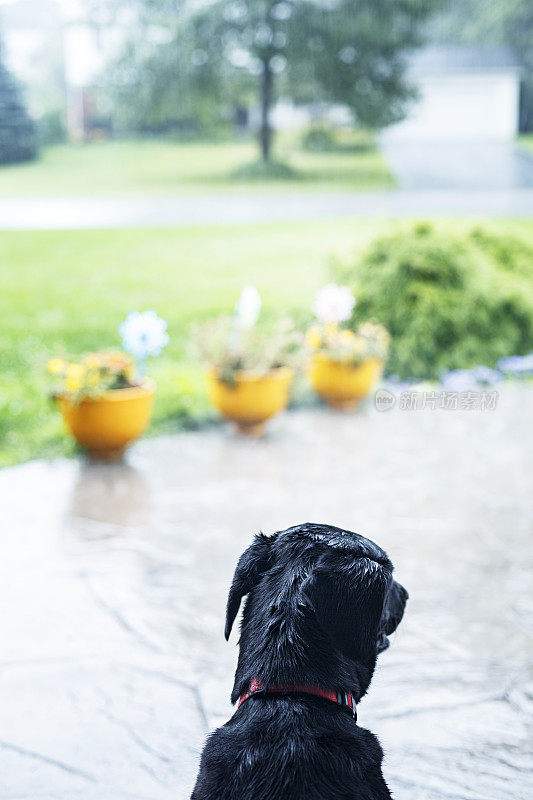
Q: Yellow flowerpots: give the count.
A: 3